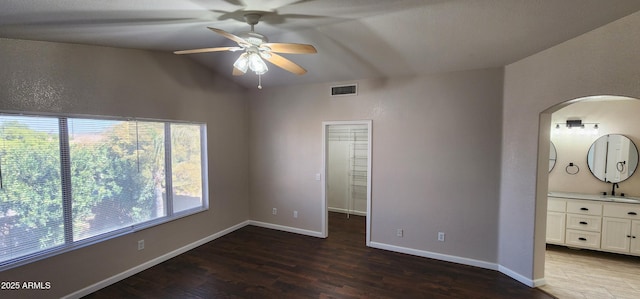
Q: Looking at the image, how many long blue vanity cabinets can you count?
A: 0